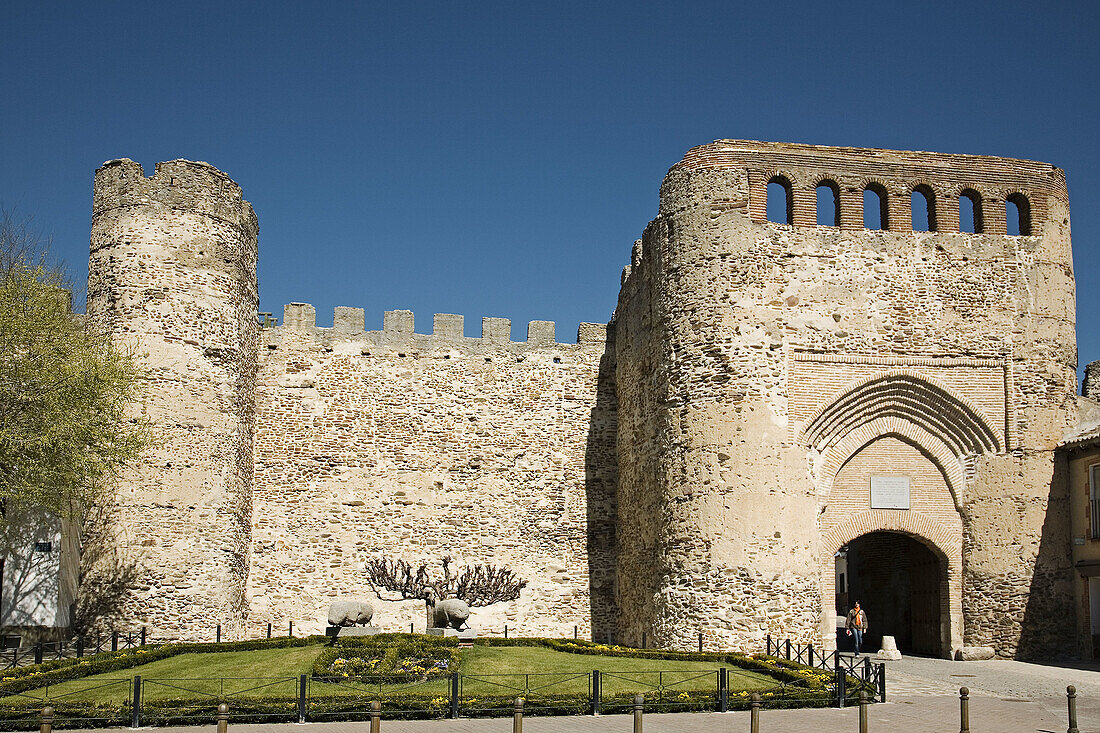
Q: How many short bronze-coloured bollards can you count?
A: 9